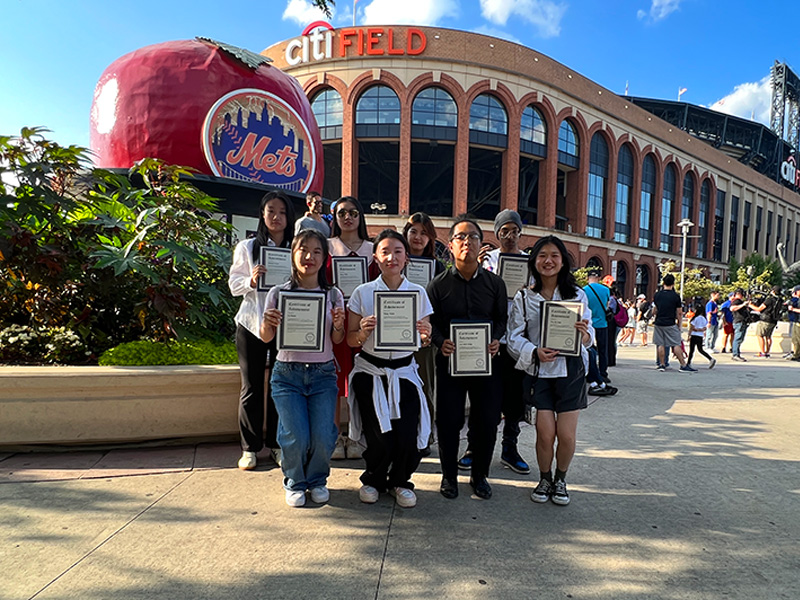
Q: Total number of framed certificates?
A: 8